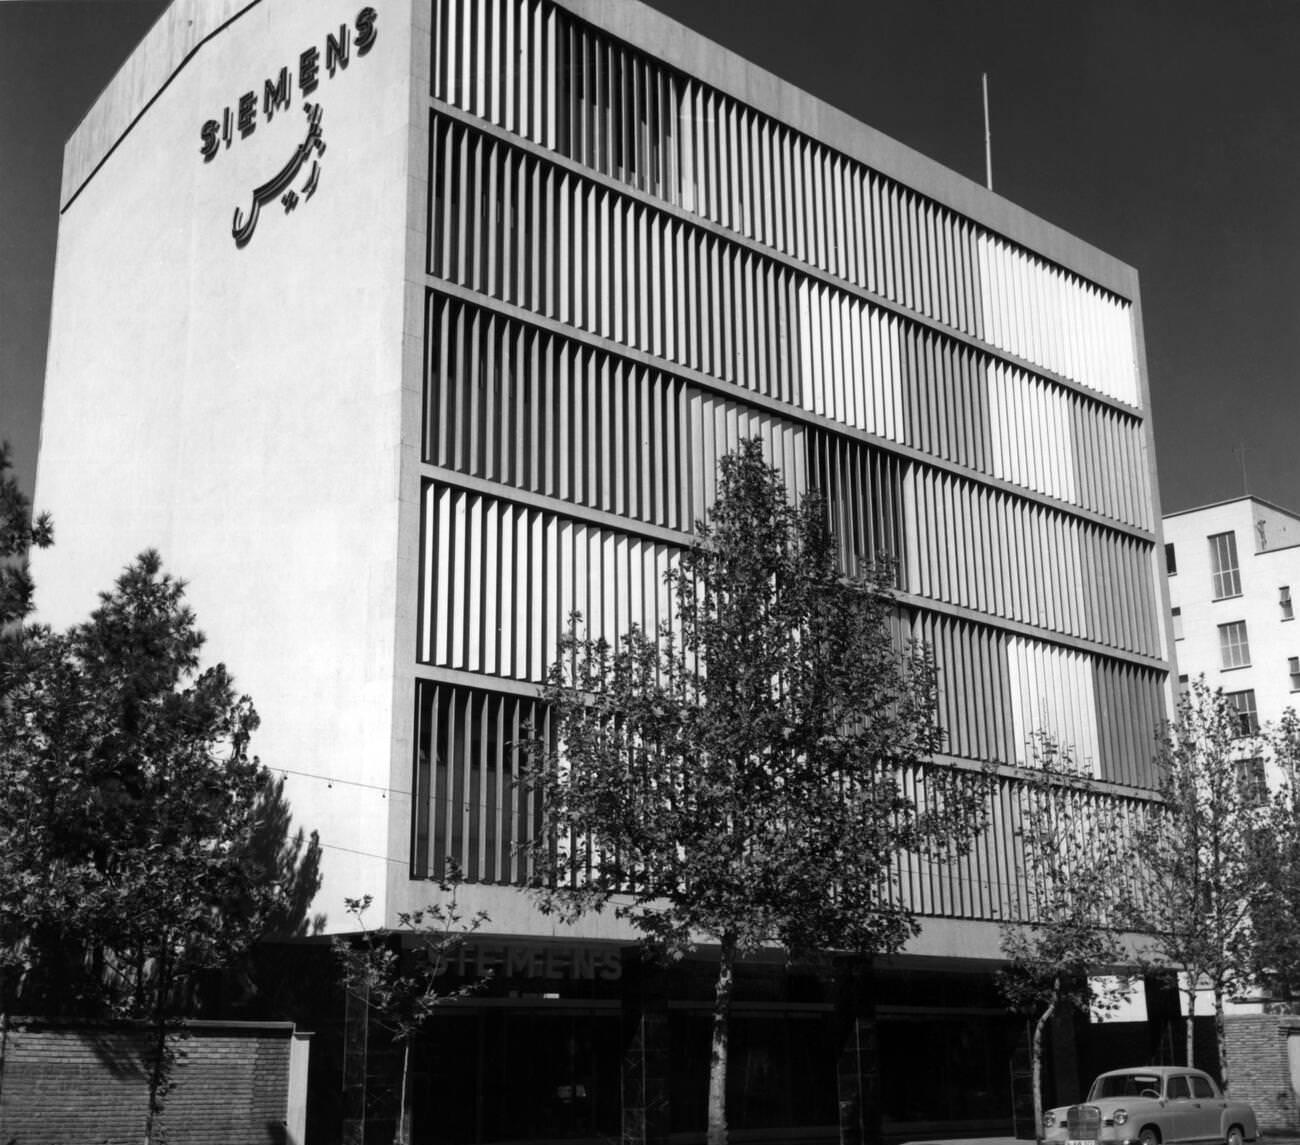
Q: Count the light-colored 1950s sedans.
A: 1